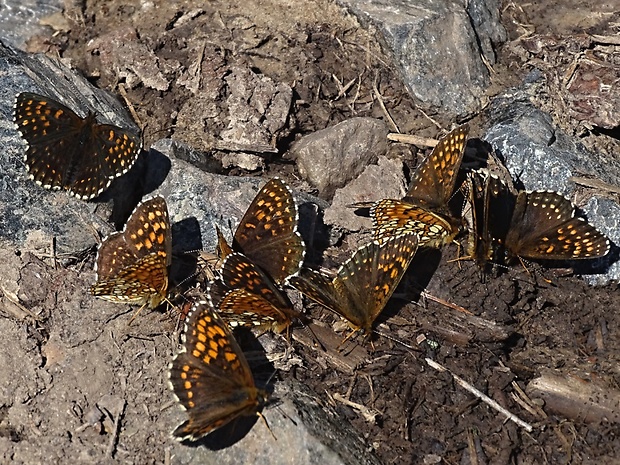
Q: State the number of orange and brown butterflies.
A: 9